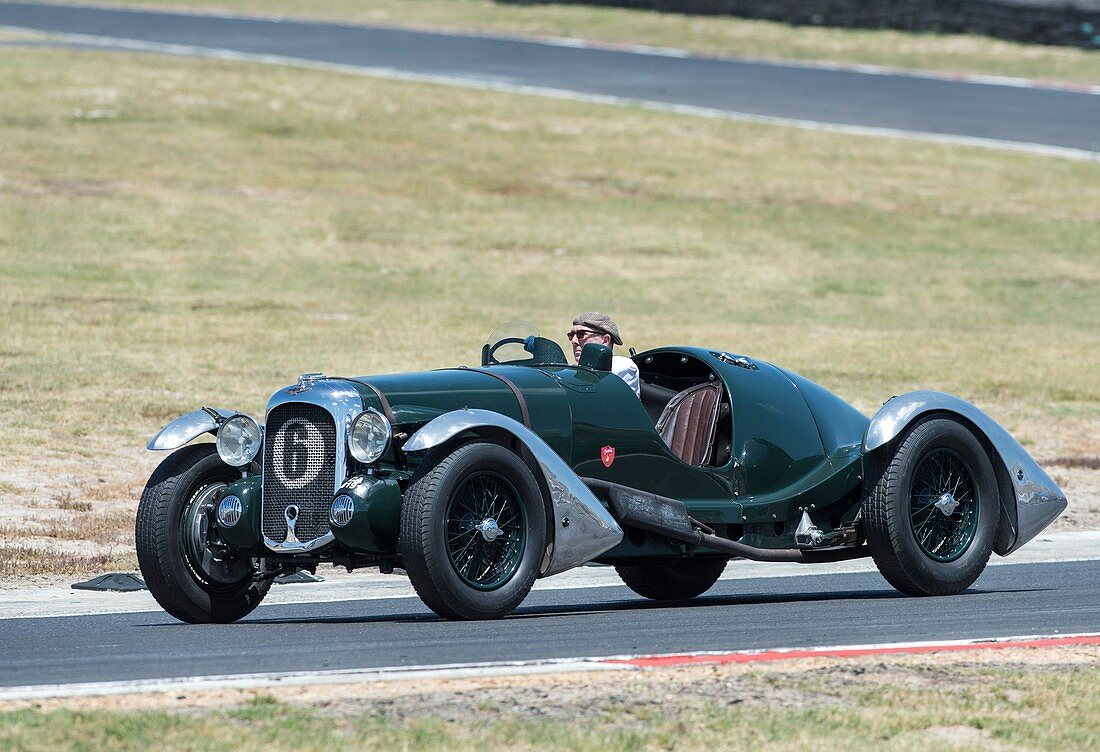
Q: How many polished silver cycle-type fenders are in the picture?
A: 3